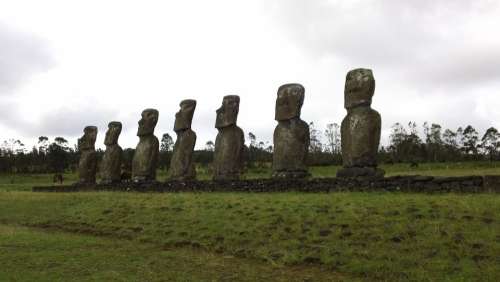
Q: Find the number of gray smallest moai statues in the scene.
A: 1